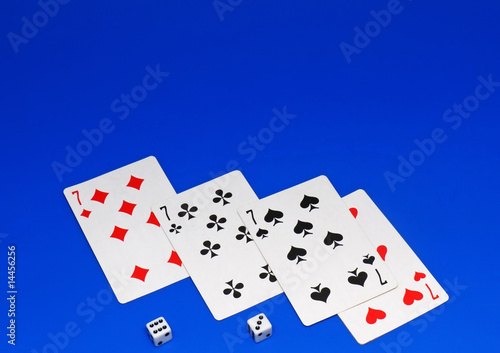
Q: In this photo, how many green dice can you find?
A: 0